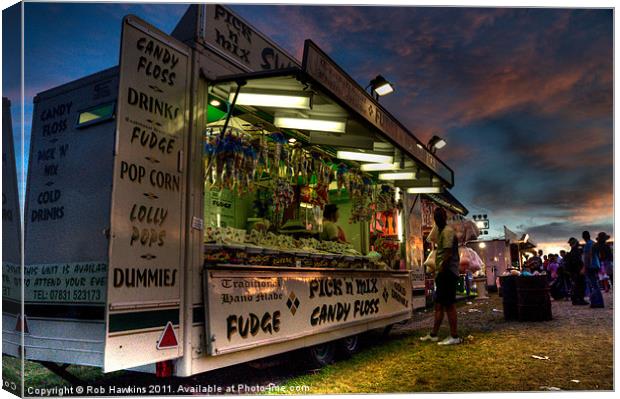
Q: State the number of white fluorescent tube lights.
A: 6